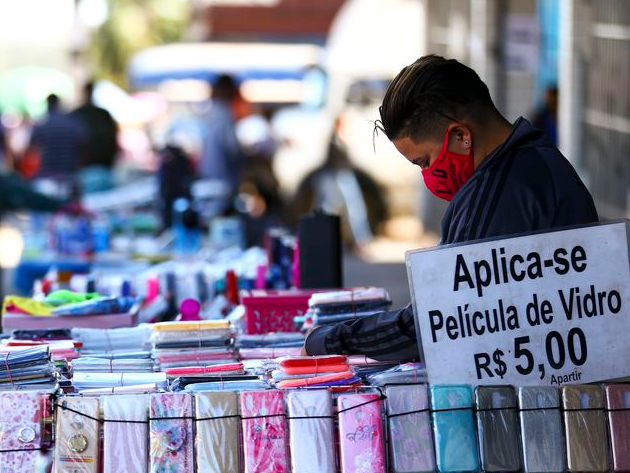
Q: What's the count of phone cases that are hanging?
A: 14